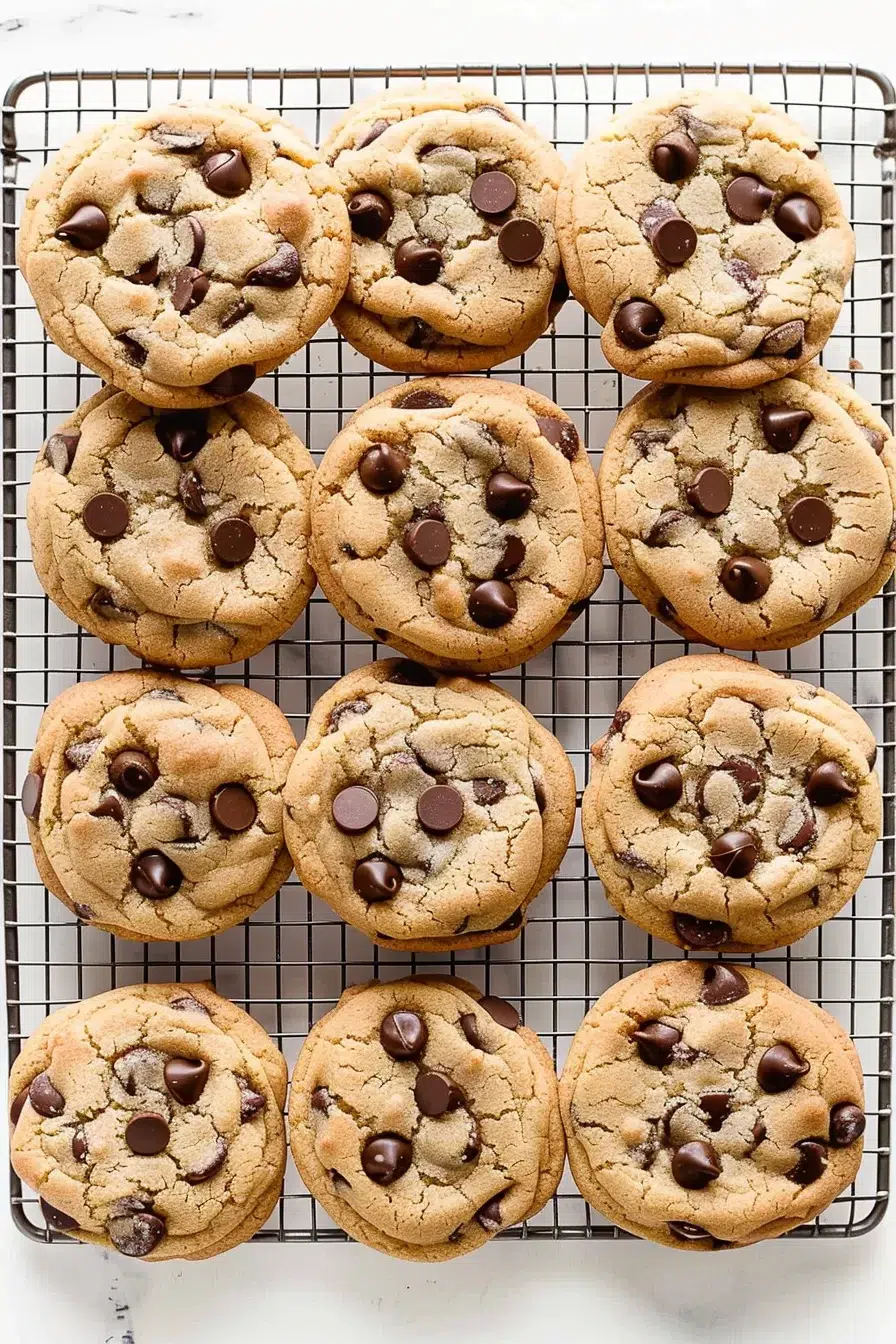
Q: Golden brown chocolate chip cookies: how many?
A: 12